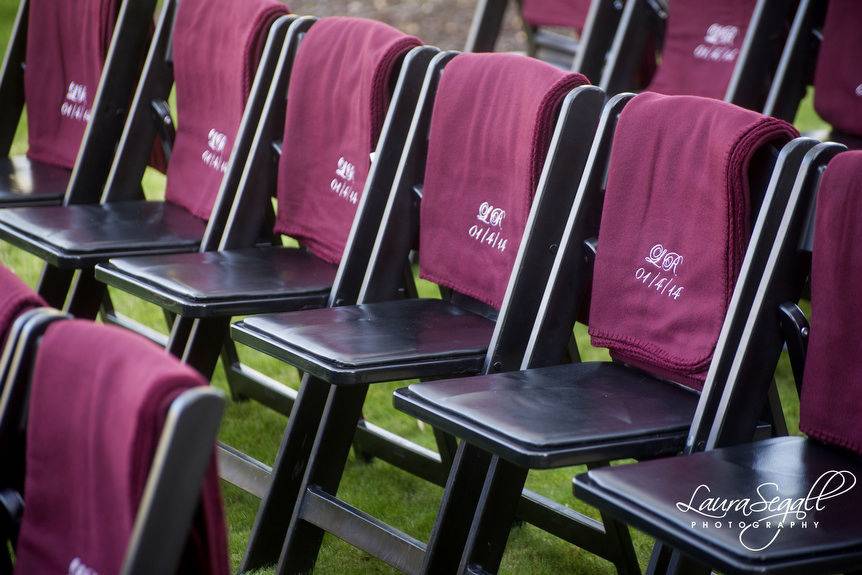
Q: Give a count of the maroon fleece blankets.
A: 11